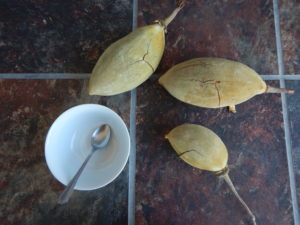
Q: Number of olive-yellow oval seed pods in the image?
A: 3